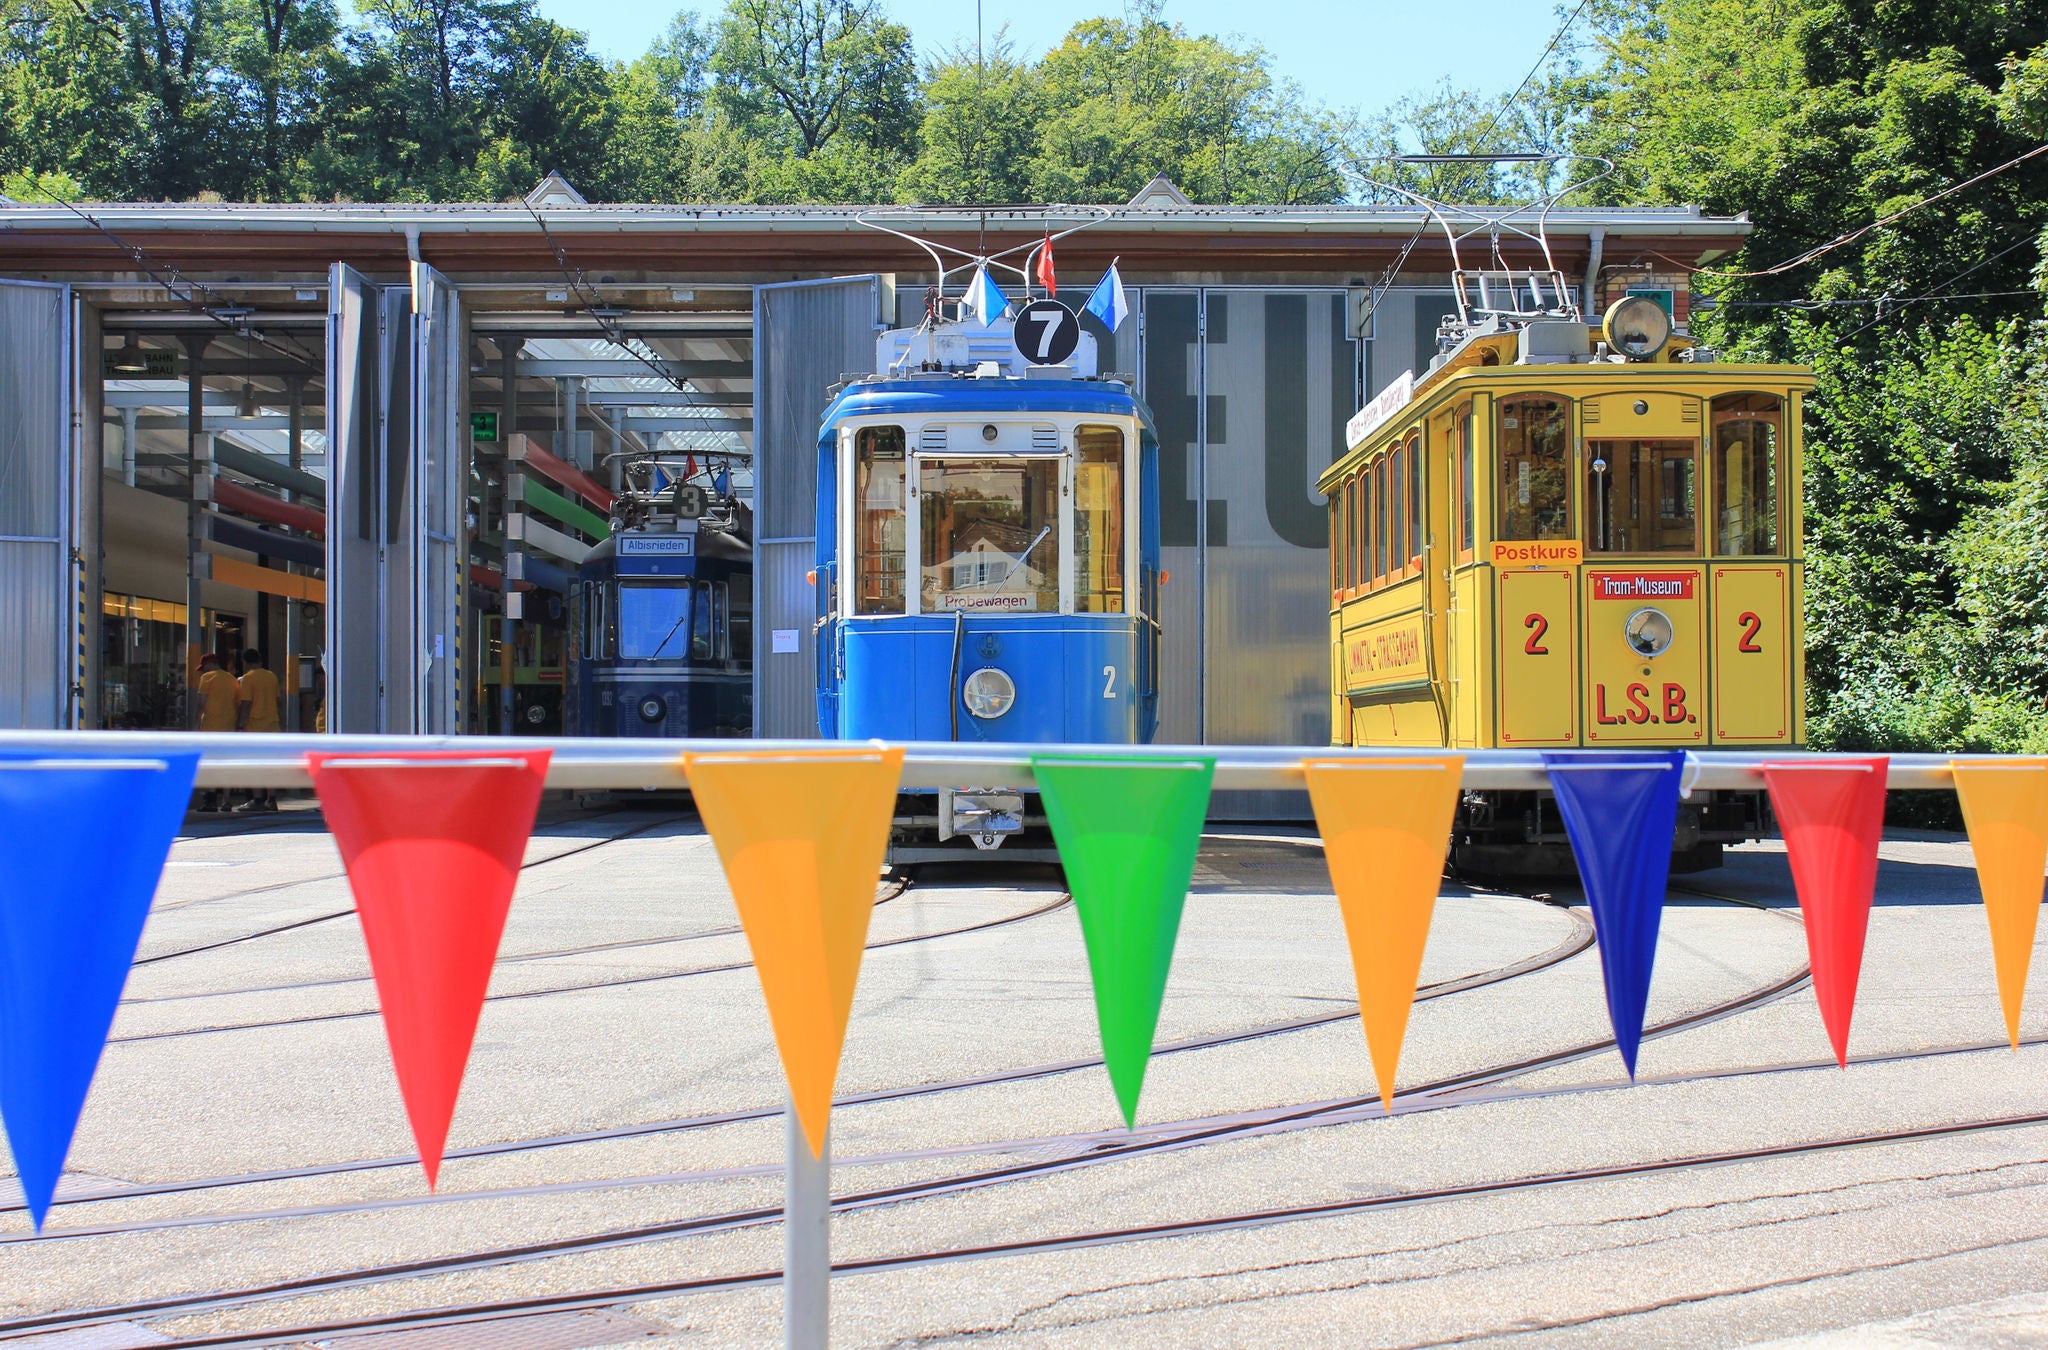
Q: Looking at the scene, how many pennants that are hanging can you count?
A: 8